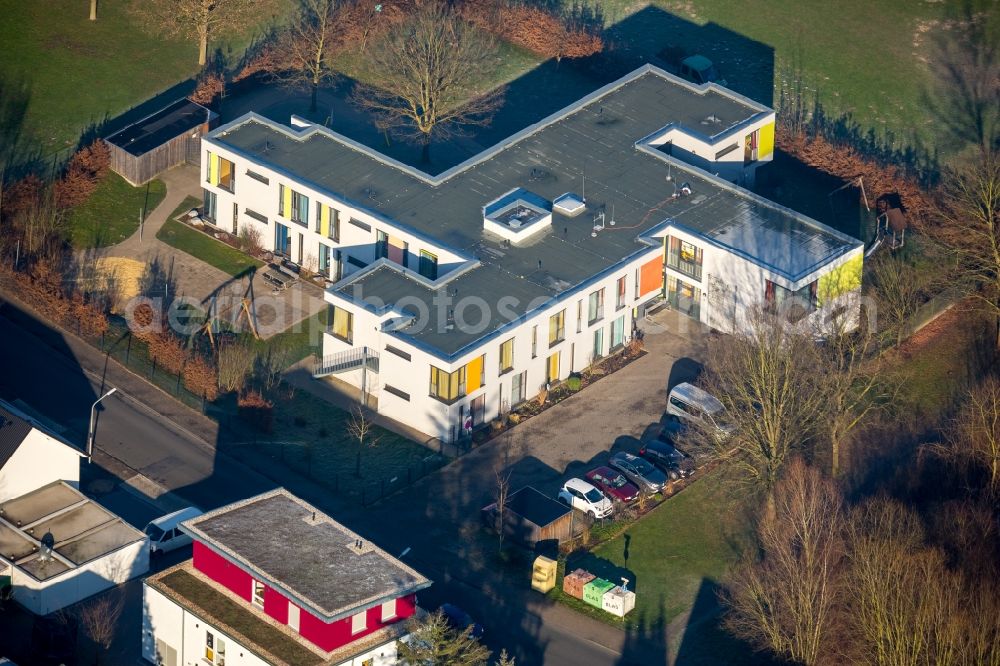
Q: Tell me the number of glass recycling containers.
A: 3